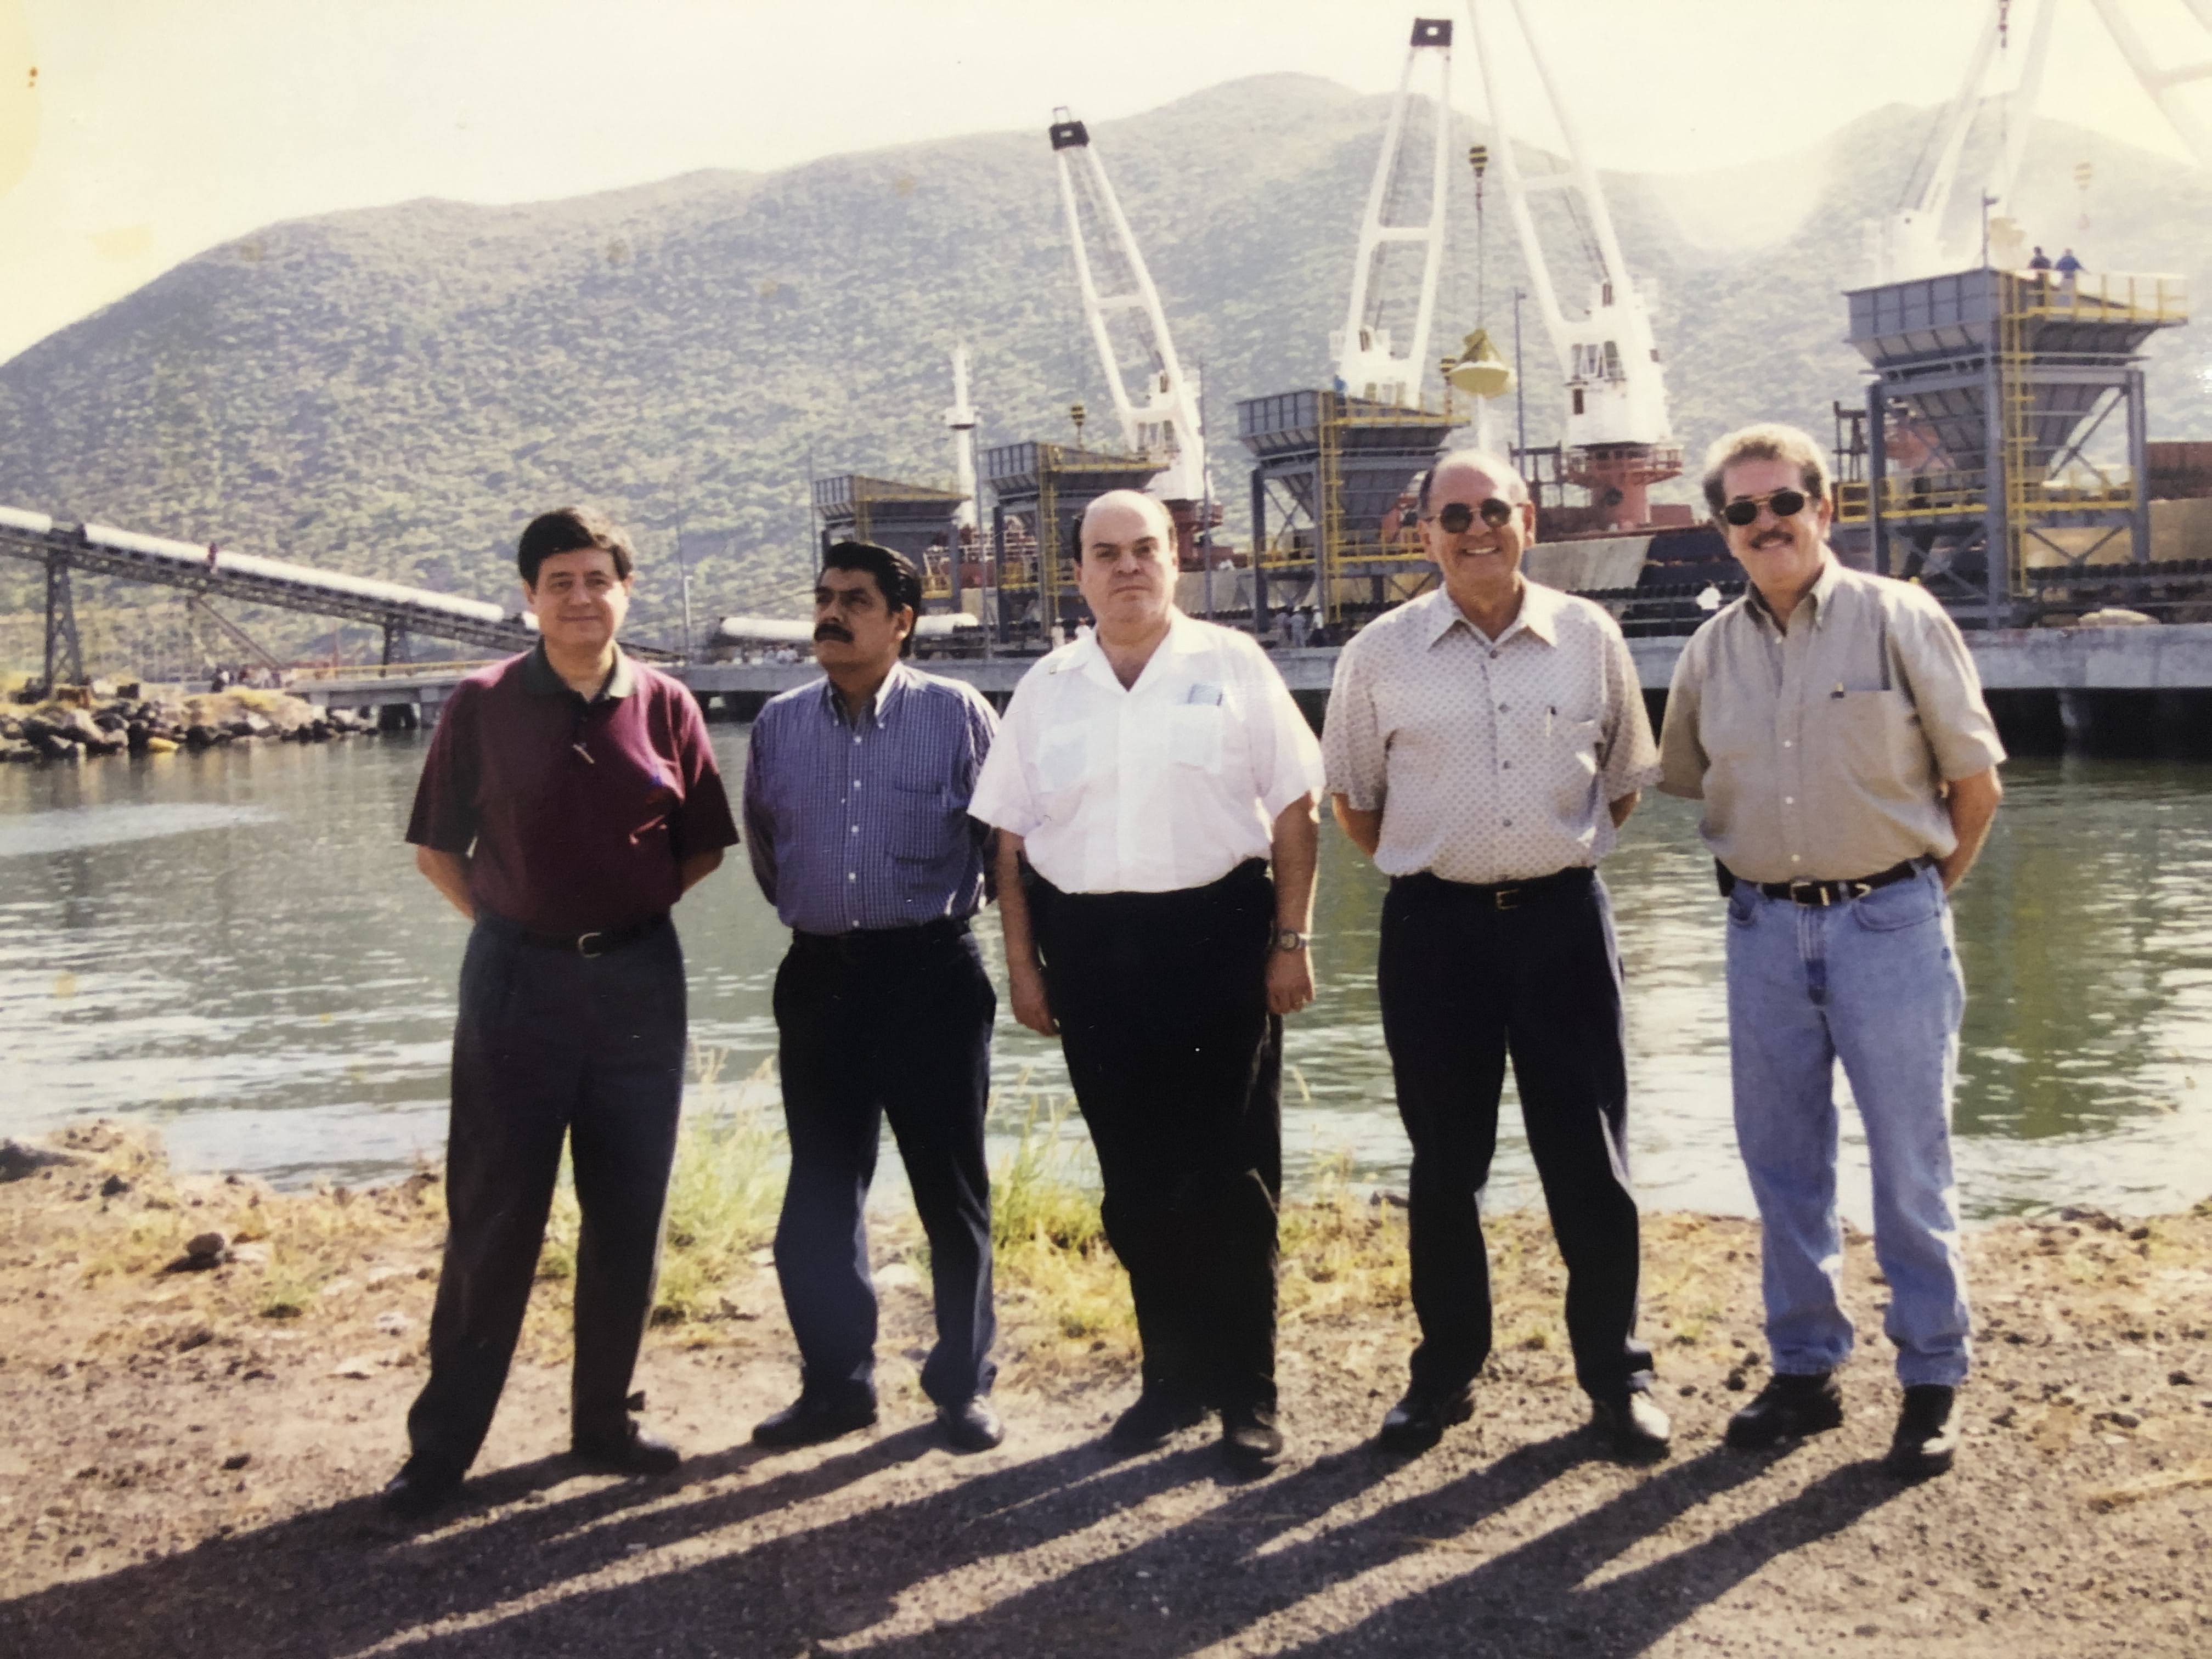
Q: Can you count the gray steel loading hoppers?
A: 4